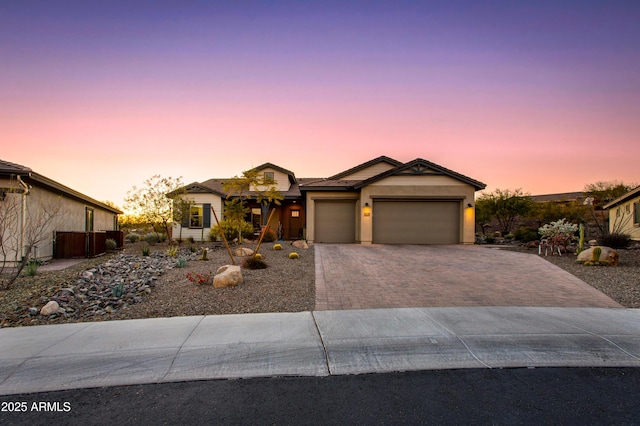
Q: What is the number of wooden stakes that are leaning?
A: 2